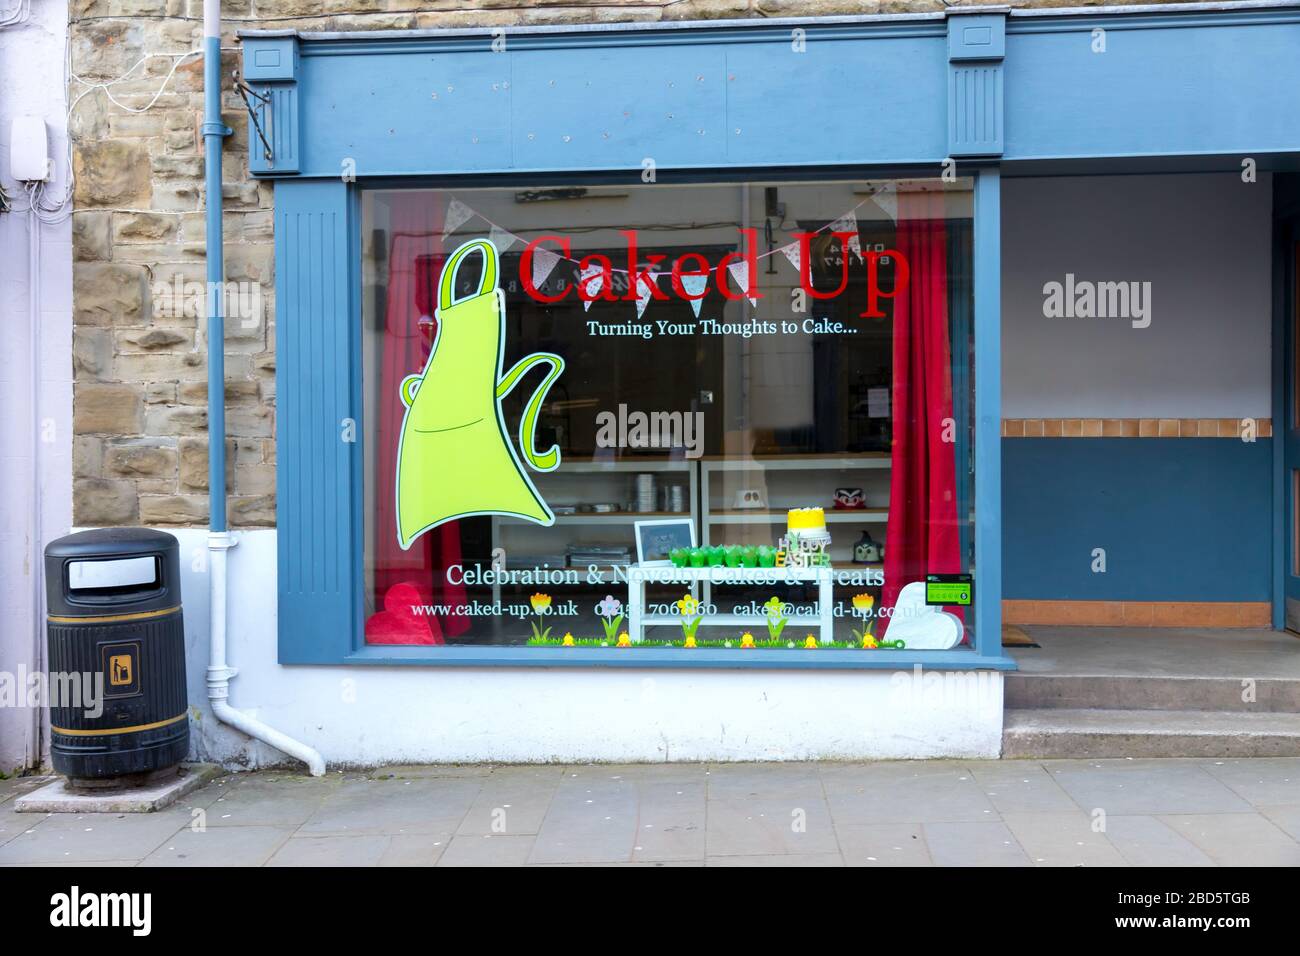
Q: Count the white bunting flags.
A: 10